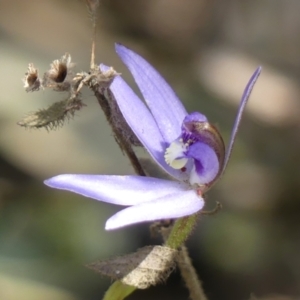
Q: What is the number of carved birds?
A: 0